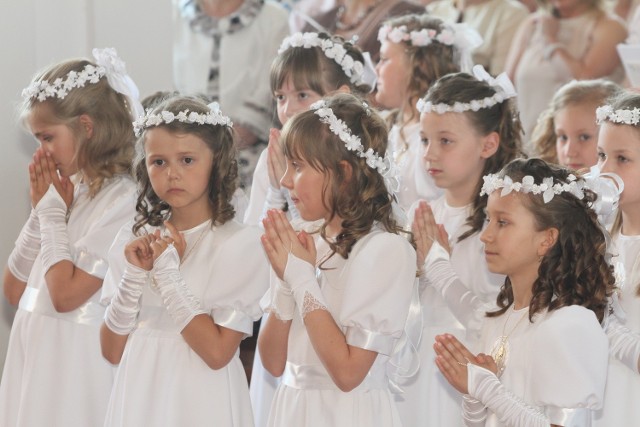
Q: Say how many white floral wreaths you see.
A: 8